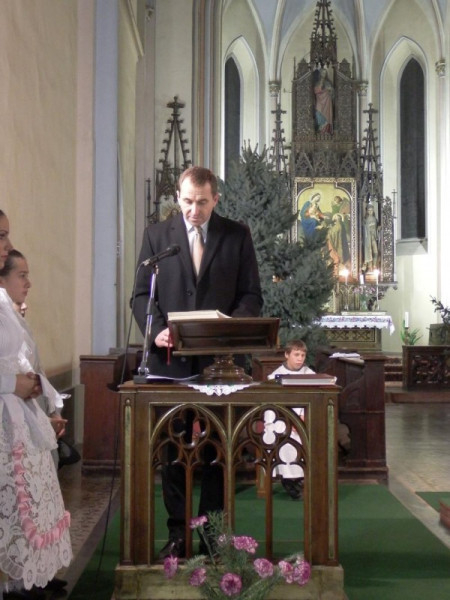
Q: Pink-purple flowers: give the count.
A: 8